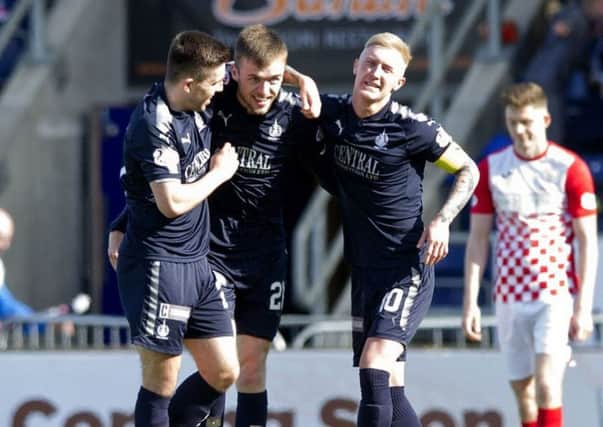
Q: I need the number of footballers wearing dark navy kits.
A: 3